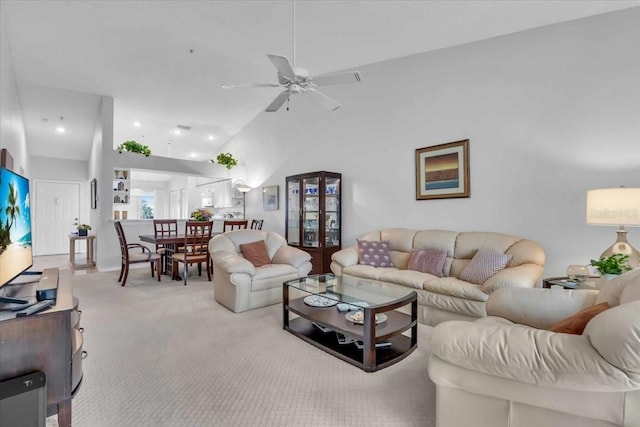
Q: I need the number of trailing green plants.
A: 2